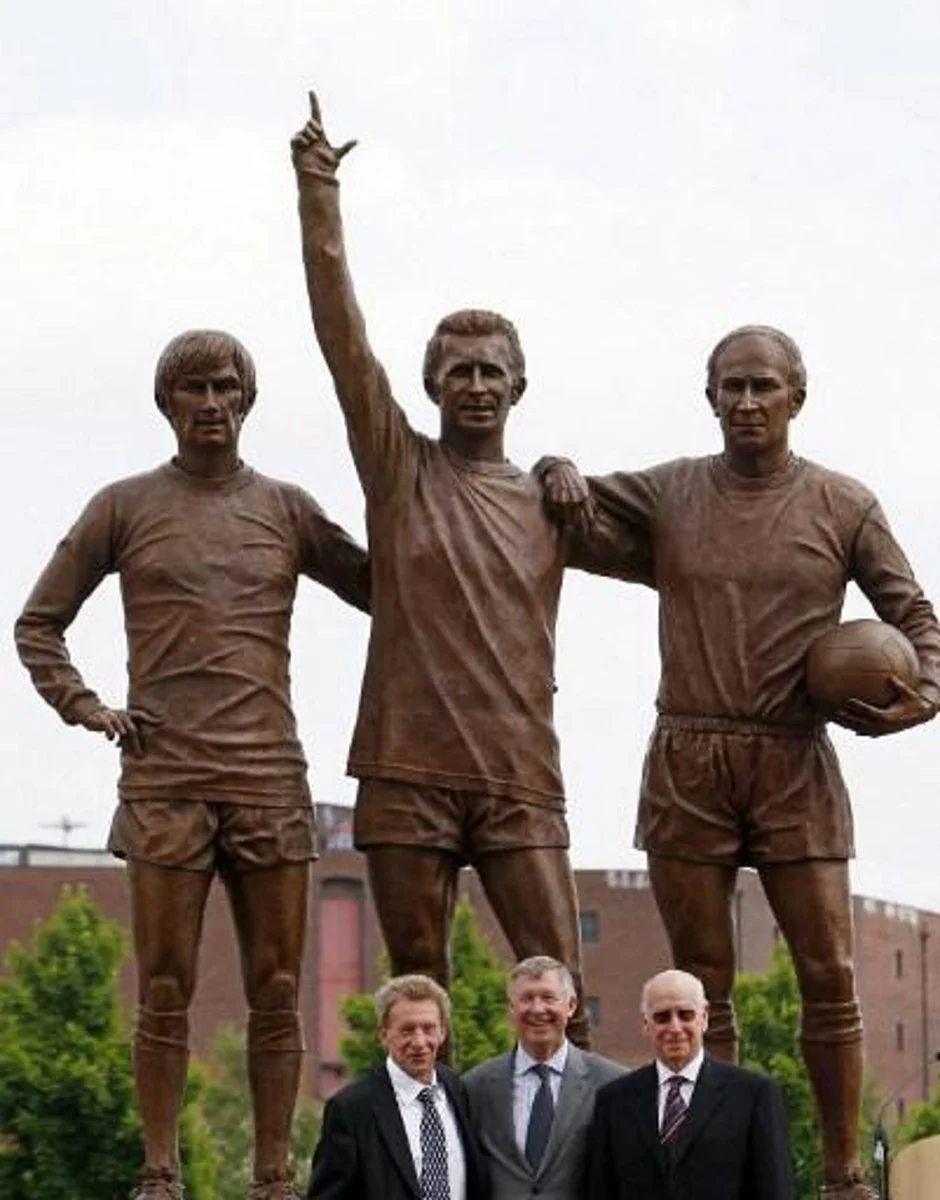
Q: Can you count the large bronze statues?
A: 3